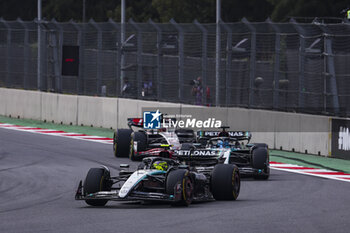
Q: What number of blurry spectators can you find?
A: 3